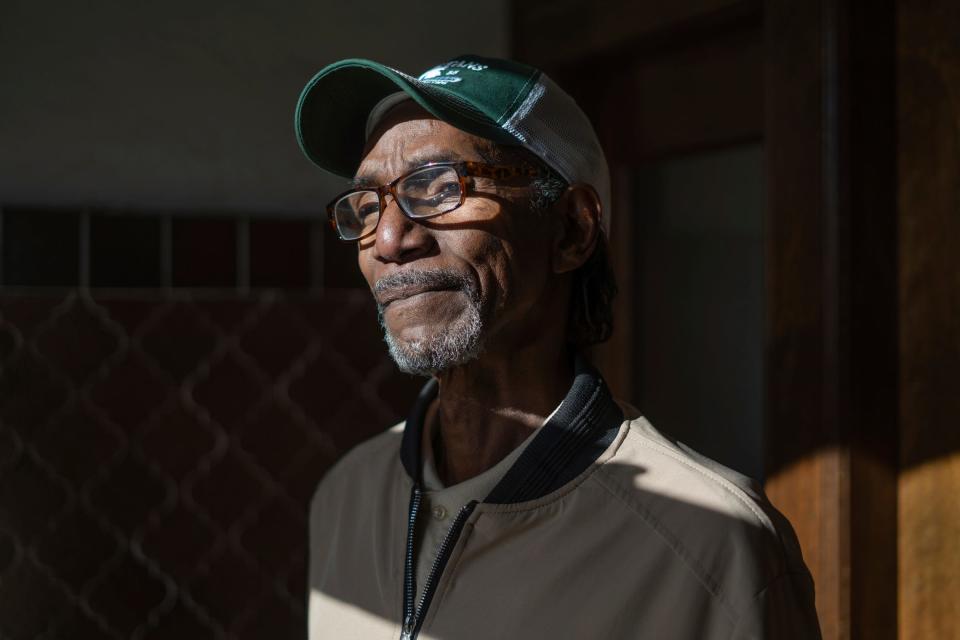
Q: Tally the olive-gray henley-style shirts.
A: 1